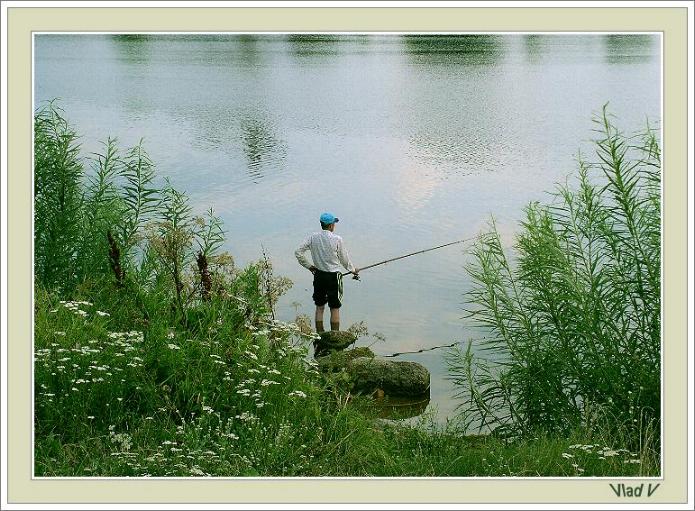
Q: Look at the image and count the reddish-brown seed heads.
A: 2